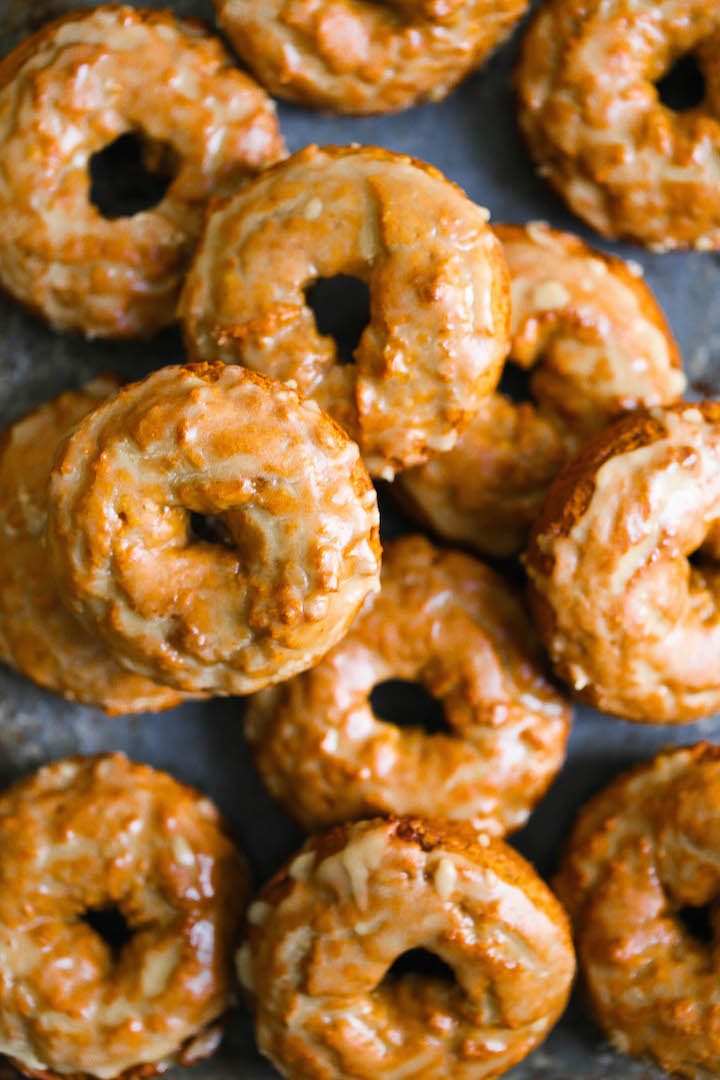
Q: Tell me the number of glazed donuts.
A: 12